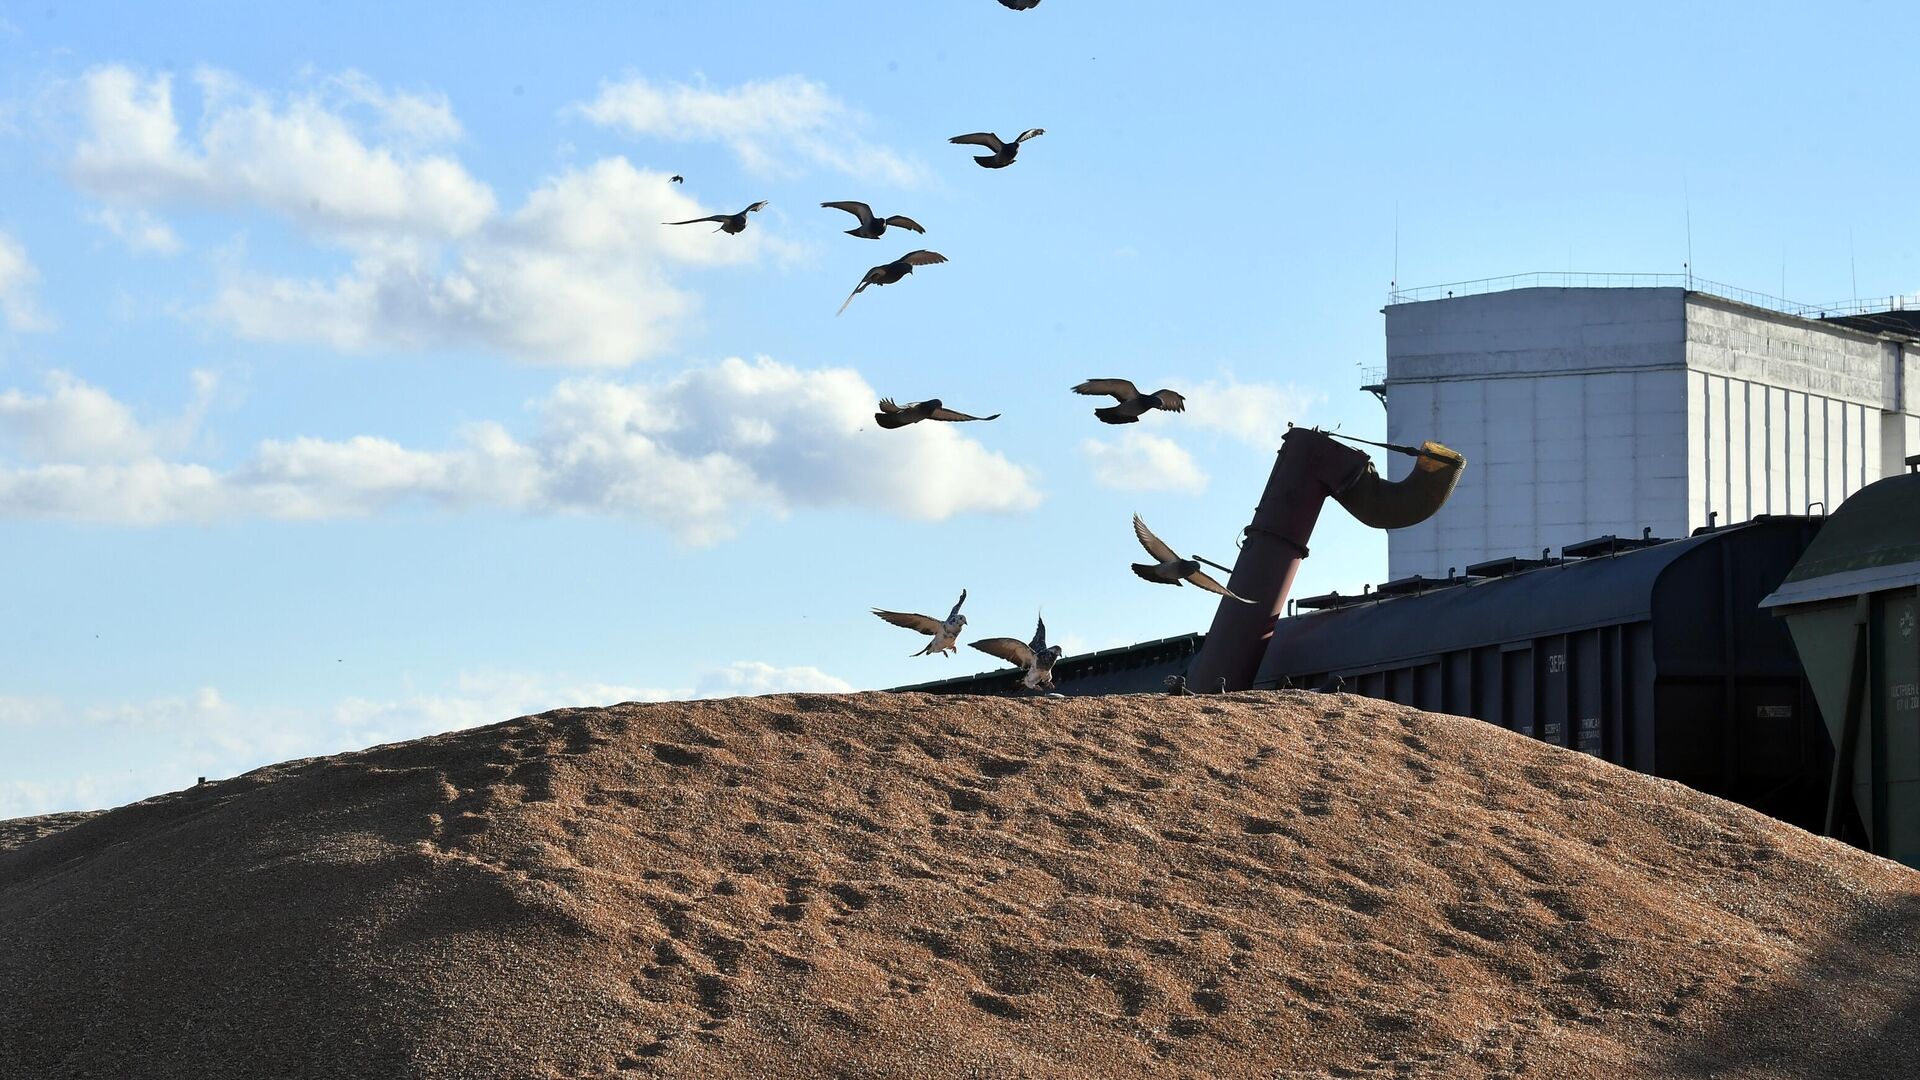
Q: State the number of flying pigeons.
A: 11